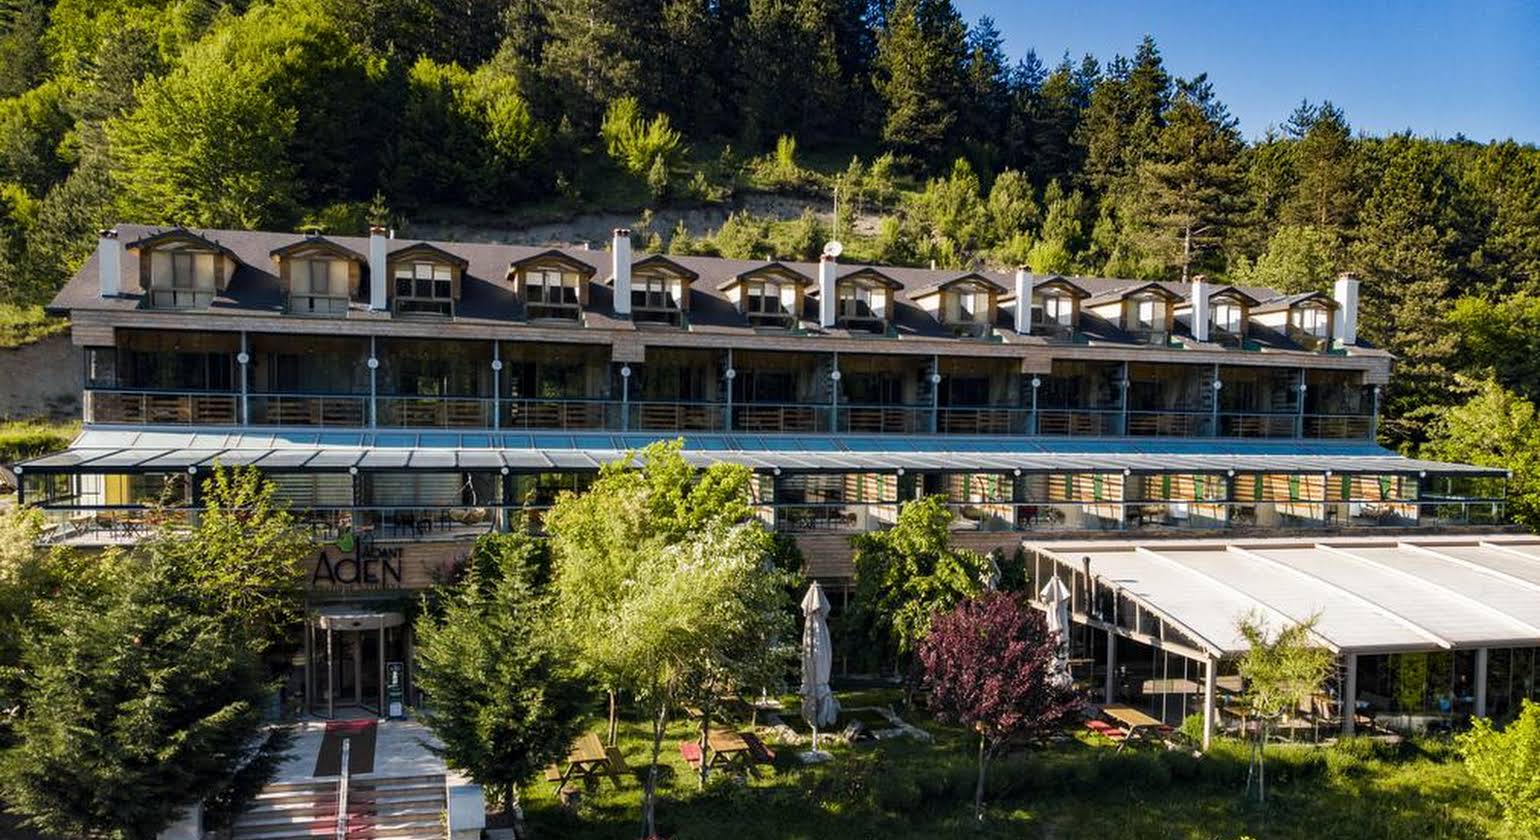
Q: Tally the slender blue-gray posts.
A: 12